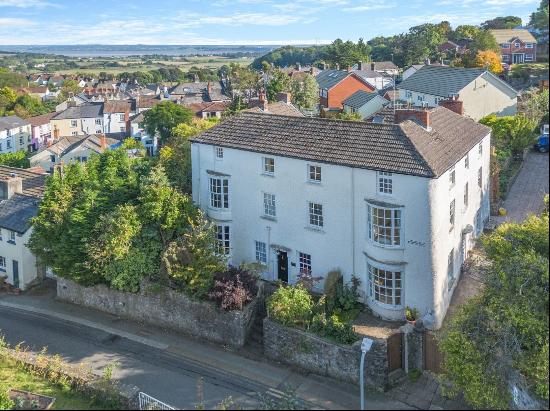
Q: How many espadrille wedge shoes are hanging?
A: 0